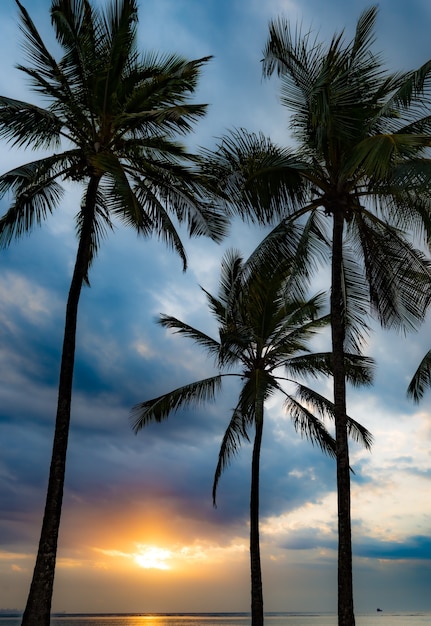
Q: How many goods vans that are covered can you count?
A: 0